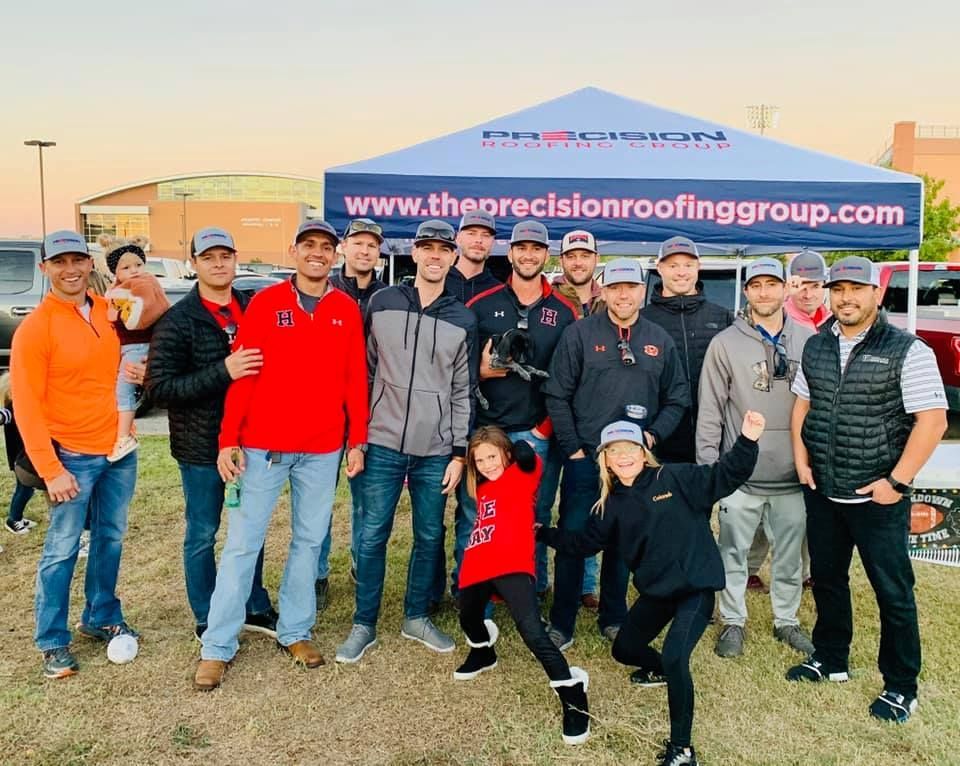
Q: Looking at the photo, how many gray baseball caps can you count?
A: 13